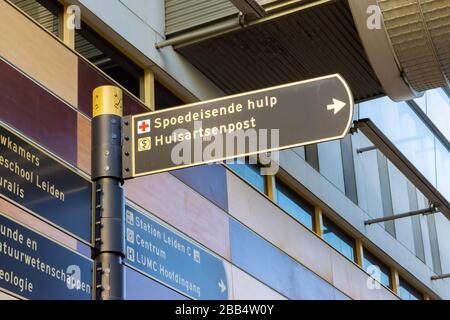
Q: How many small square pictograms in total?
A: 6